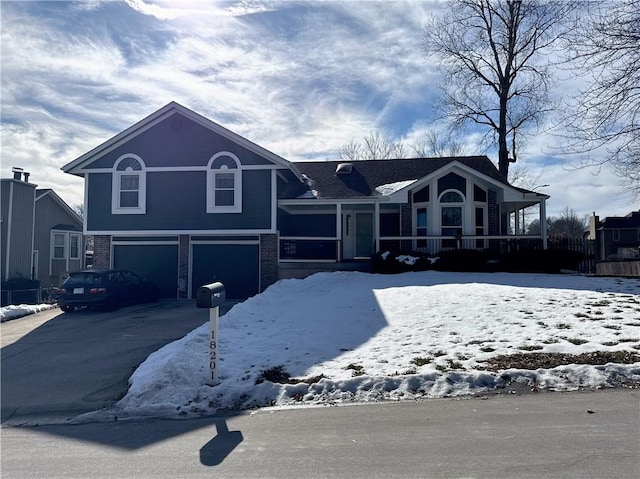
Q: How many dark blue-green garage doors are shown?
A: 2